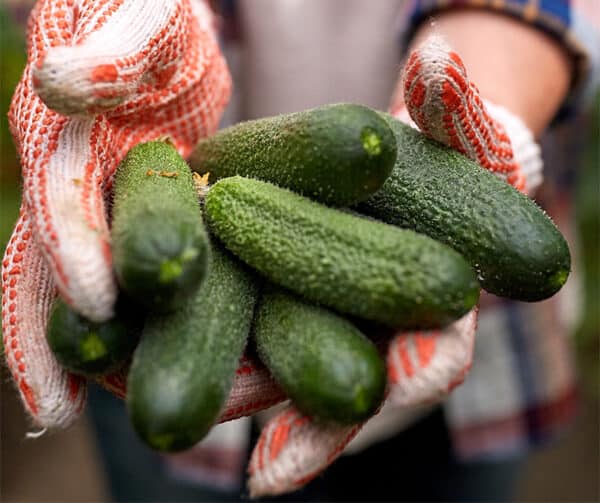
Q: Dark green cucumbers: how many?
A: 7